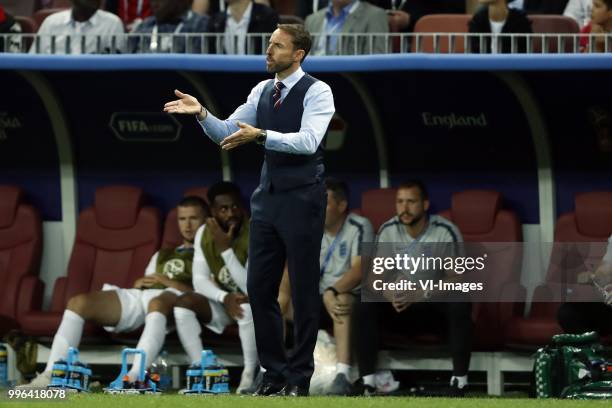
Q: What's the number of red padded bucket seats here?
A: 6